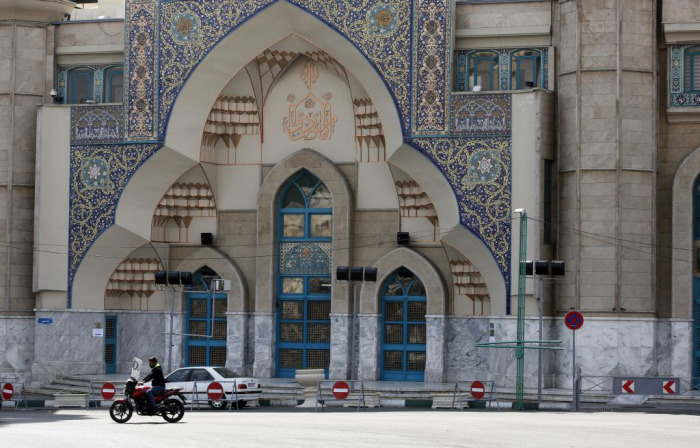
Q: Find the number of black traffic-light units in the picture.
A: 3